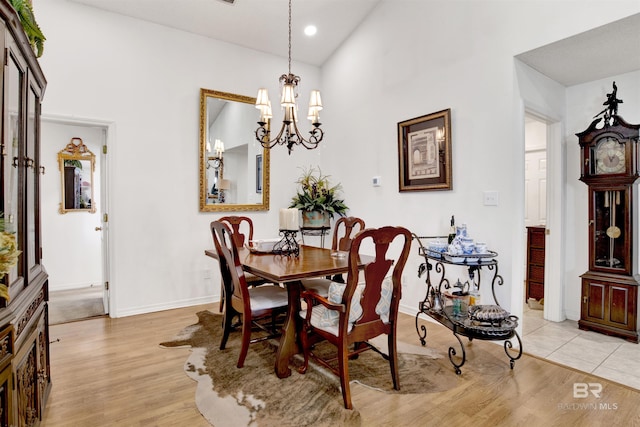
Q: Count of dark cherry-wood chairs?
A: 4